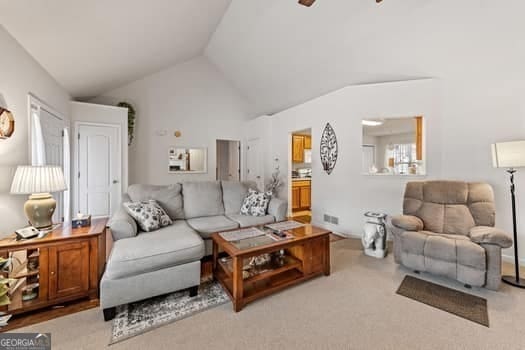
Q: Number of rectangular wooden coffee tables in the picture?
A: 1